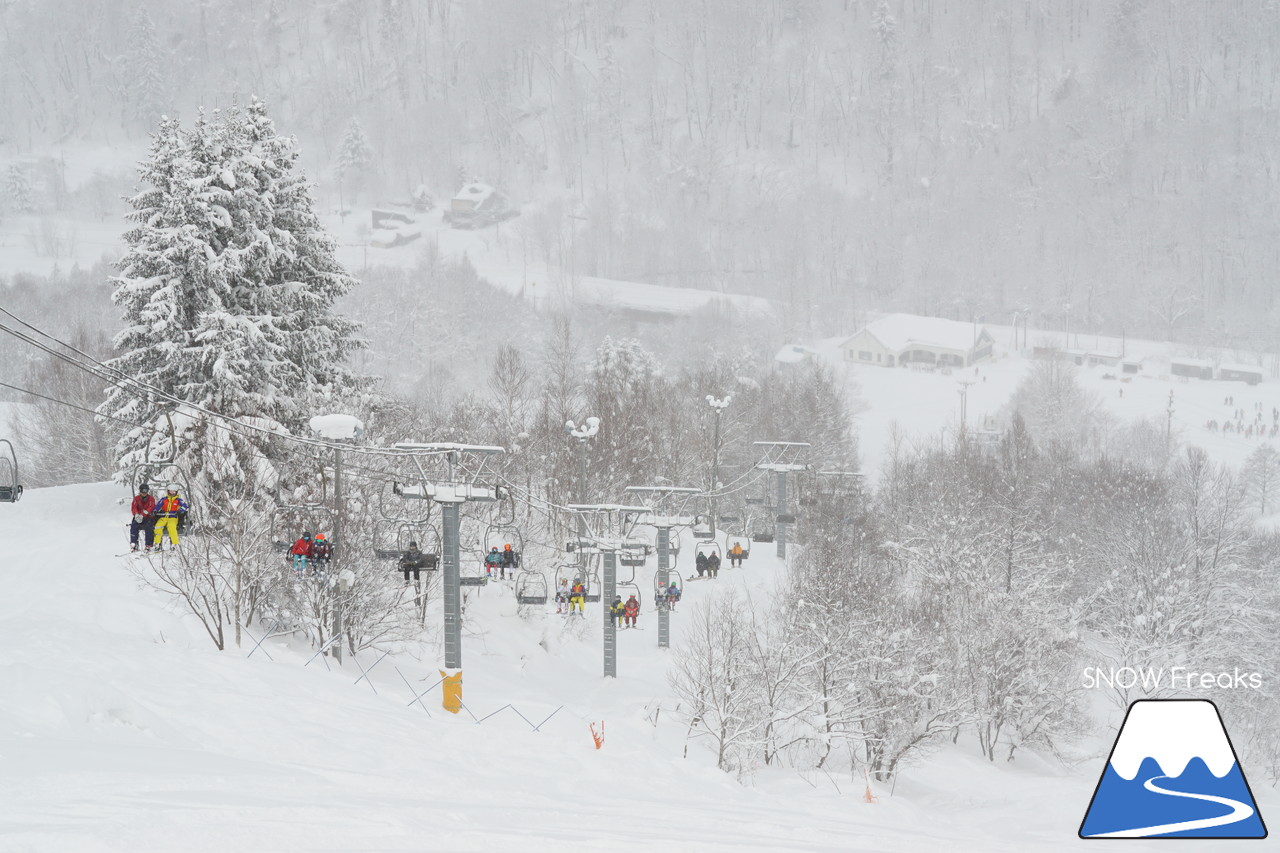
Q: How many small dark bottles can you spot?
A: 0